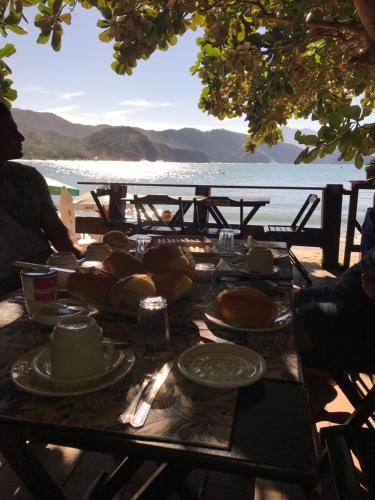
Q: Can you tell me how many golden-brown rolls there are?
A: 7